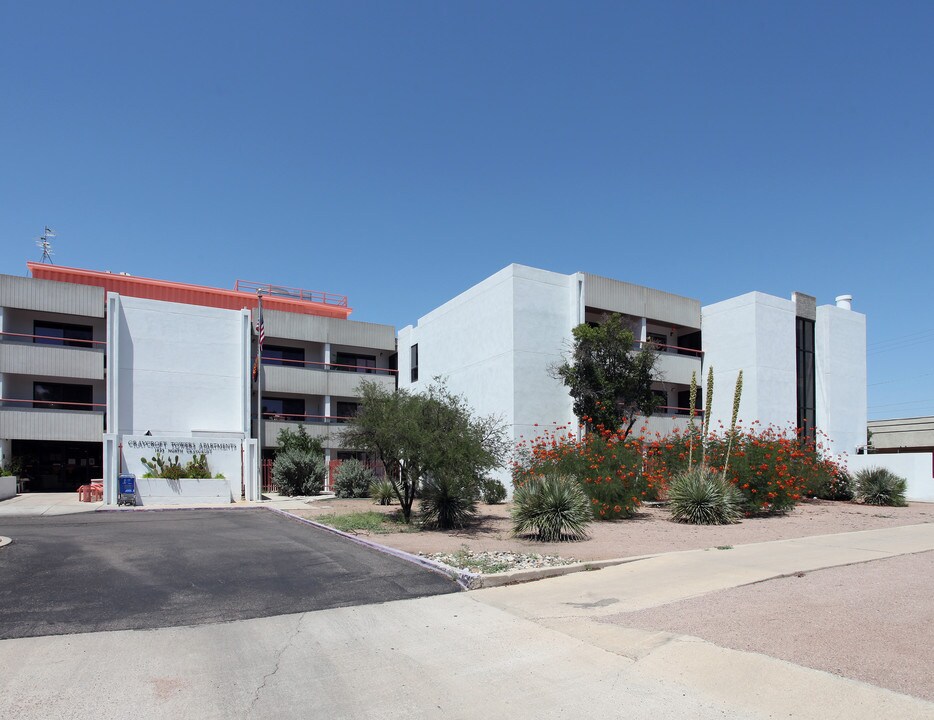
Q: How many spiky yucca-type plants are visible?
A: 5